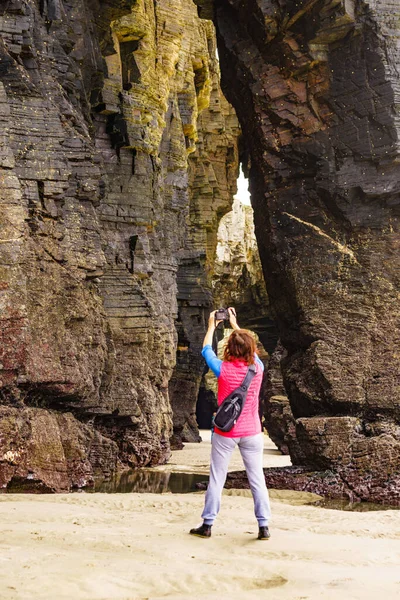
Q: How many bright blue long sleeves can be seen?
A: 2